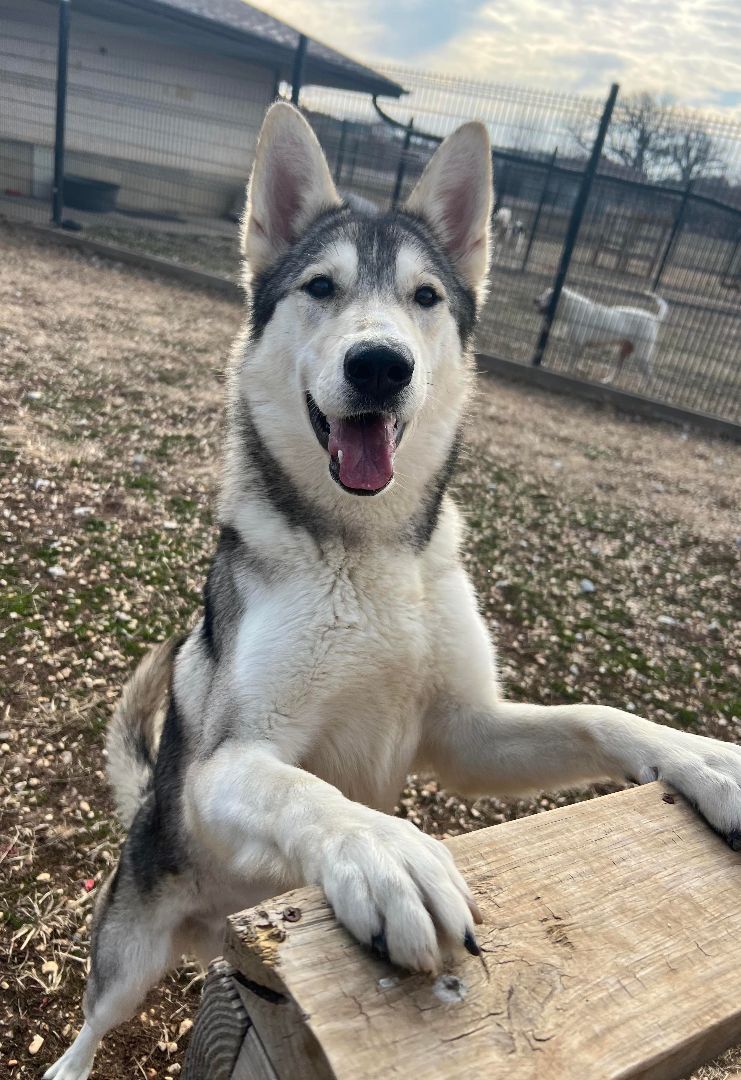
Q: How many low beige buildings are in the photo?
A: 1